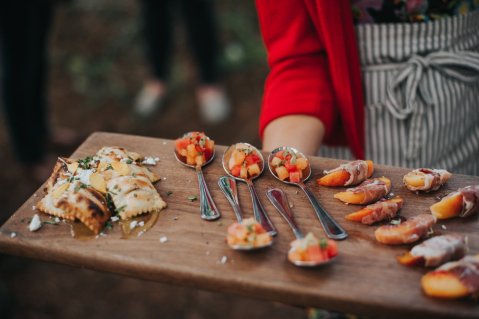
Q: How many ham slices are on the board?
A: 8